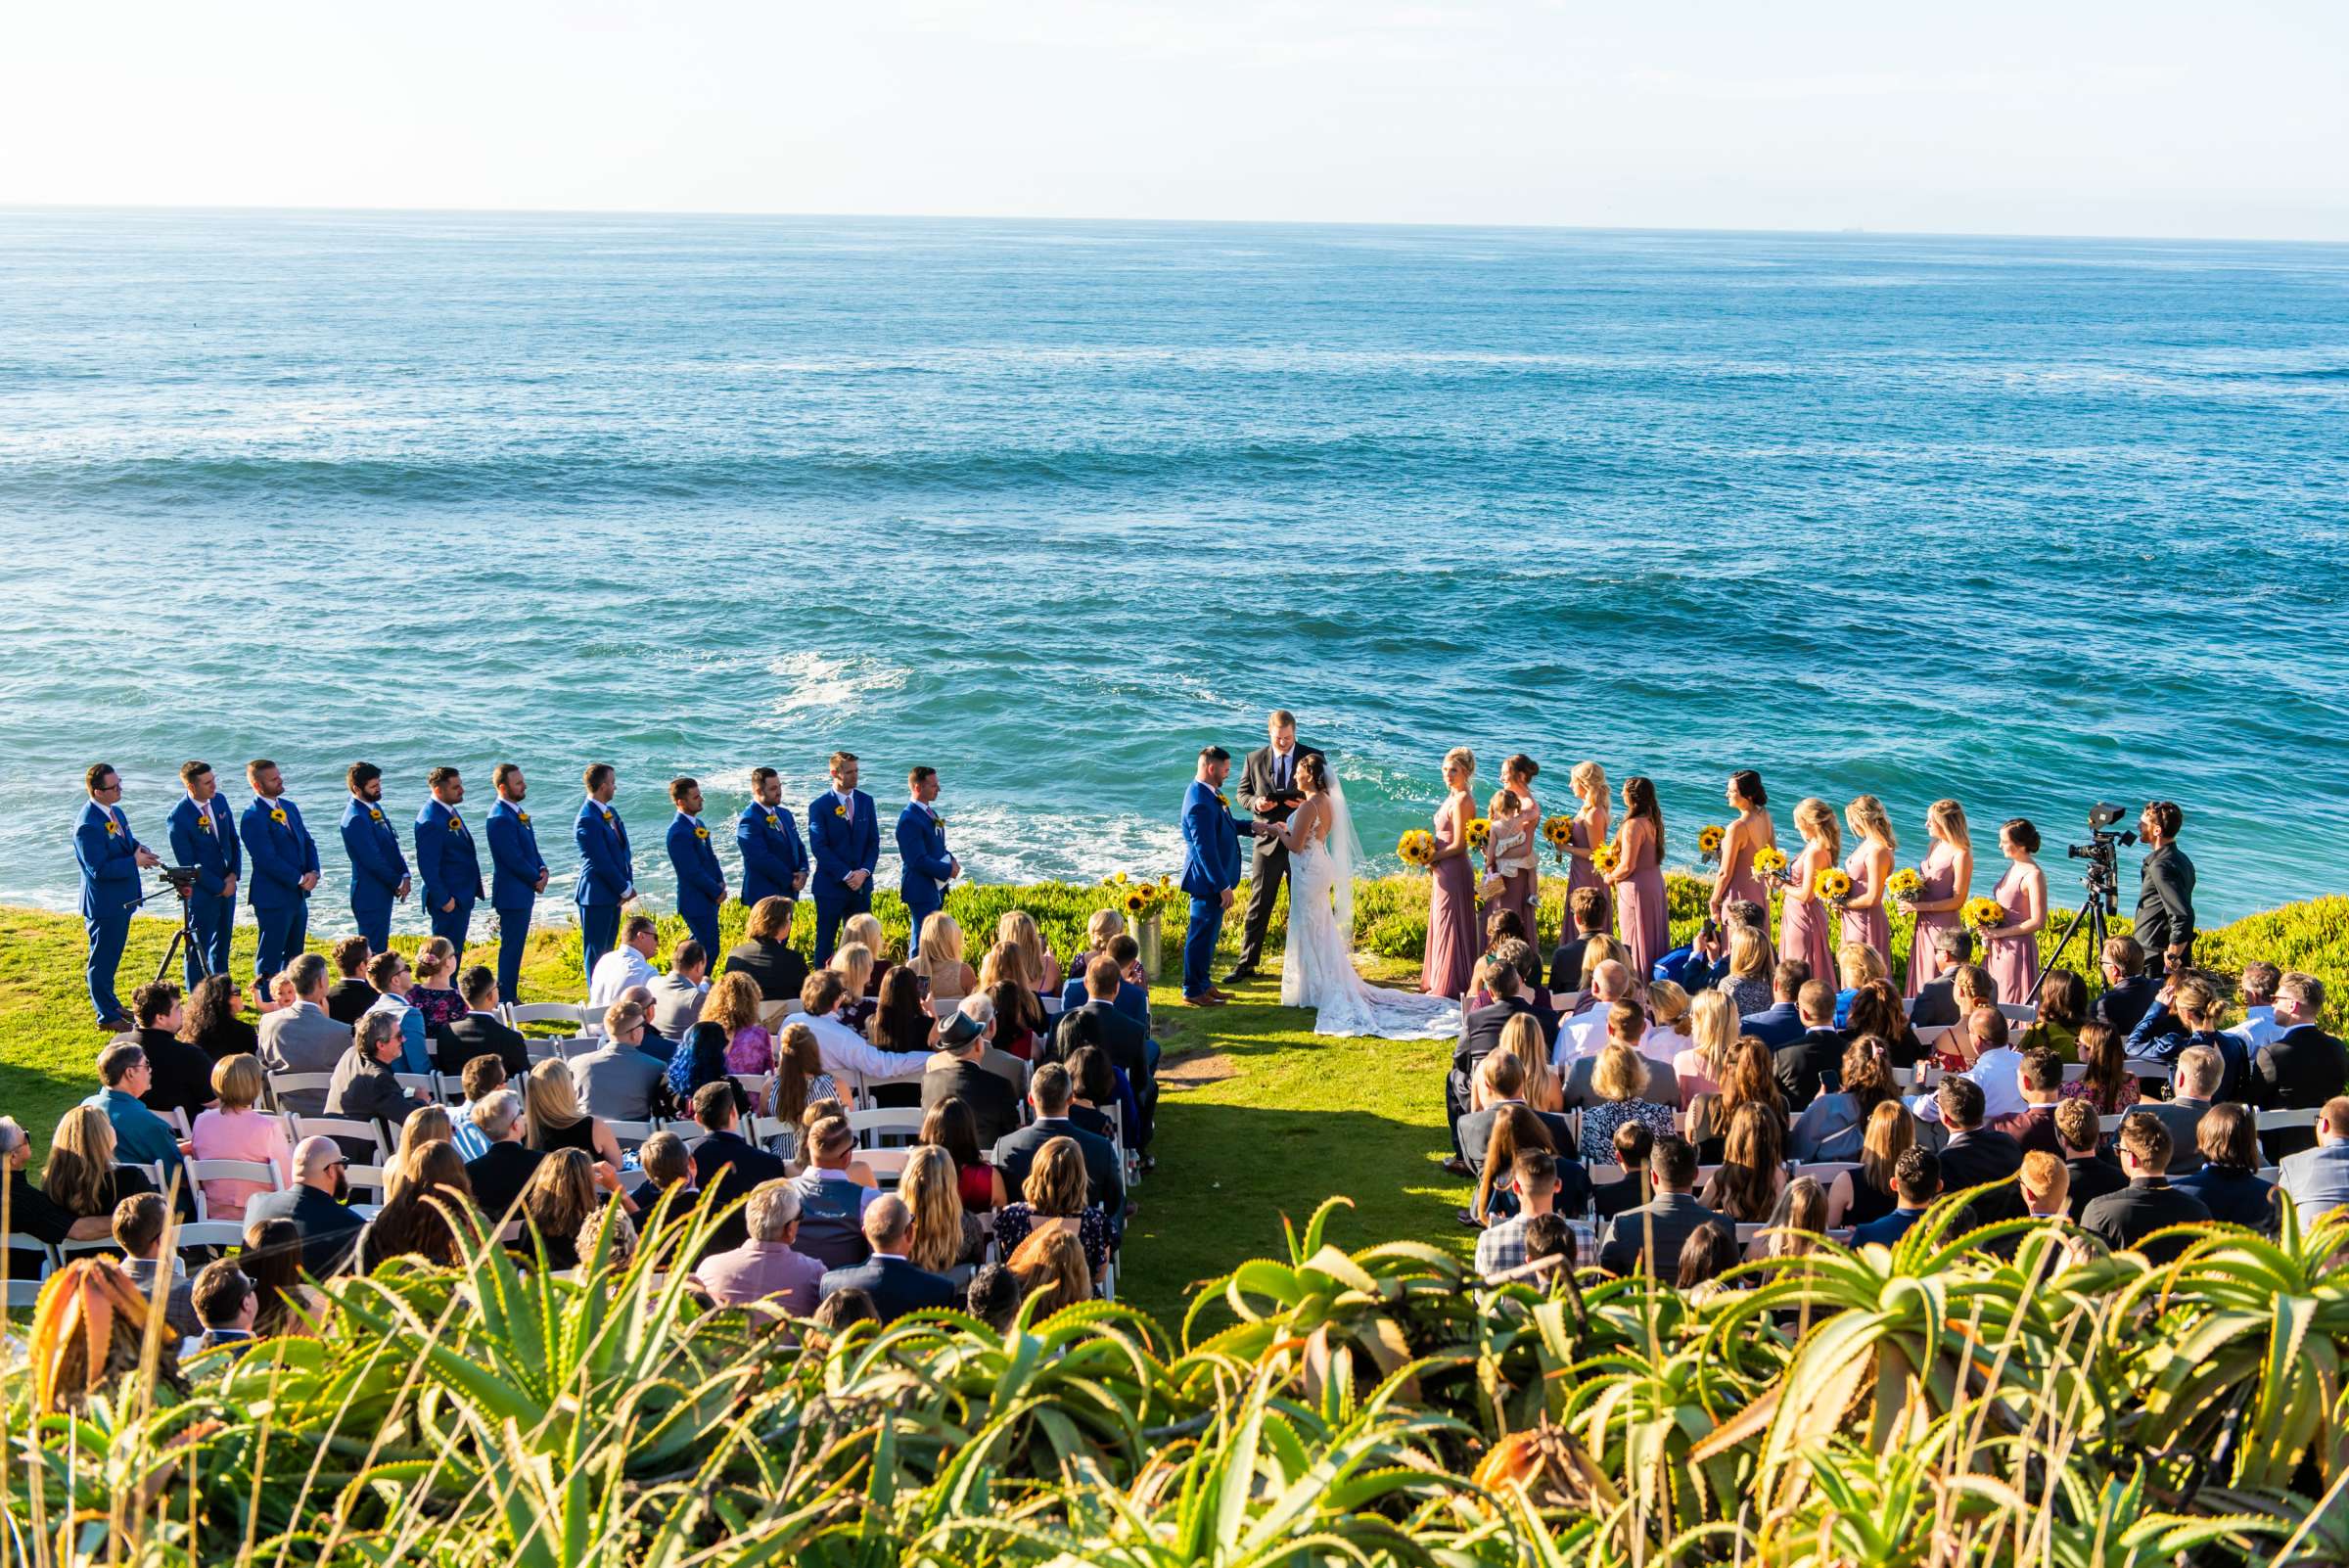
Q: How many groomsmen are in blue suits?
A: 11